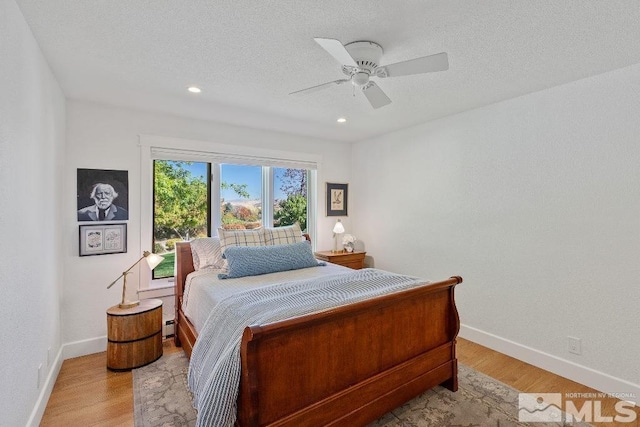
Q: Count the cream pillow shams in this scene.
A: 2